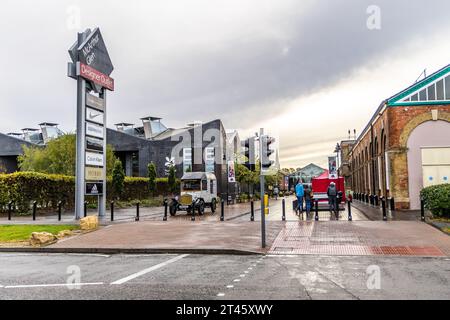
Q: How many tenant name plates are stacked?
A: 7